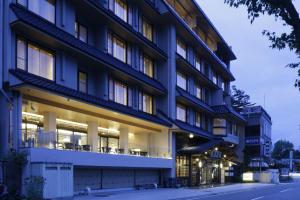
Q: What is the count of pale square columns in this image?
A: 3